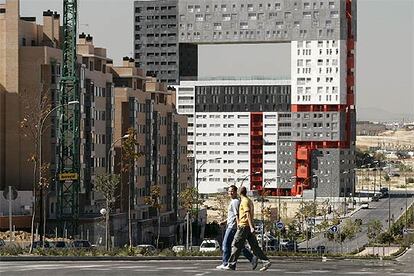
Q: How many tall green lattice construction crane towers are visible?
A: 1